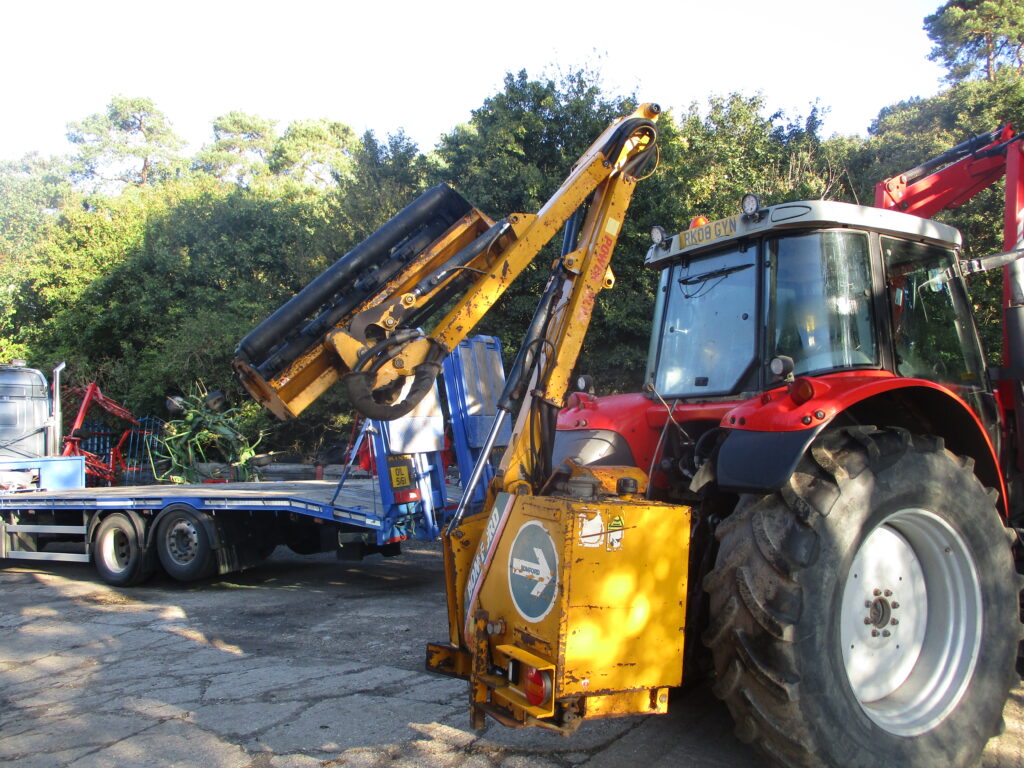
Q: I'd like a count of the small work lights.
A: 4